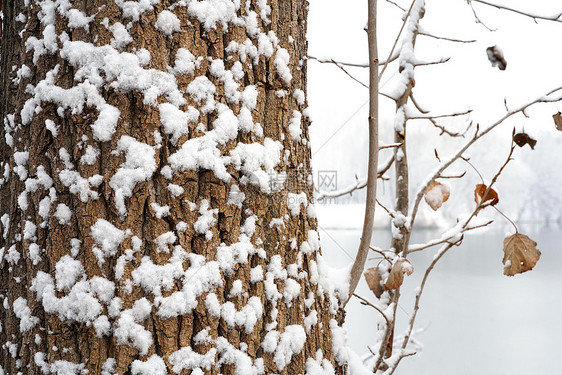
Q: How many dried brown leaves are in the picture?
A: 8